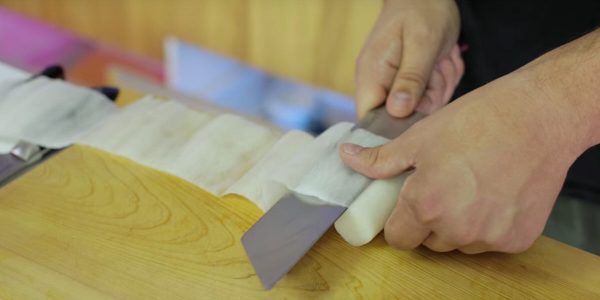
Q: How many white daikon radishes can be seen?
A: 1